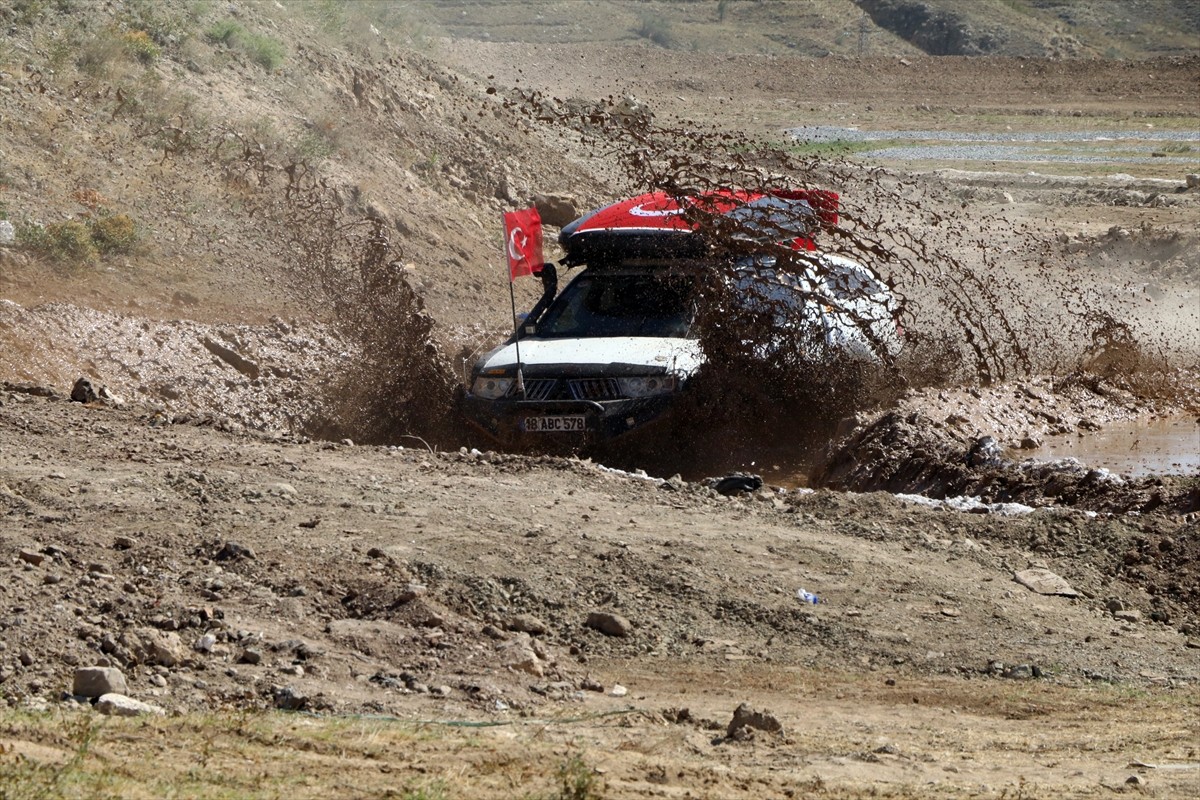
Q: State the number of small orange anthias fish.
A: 0